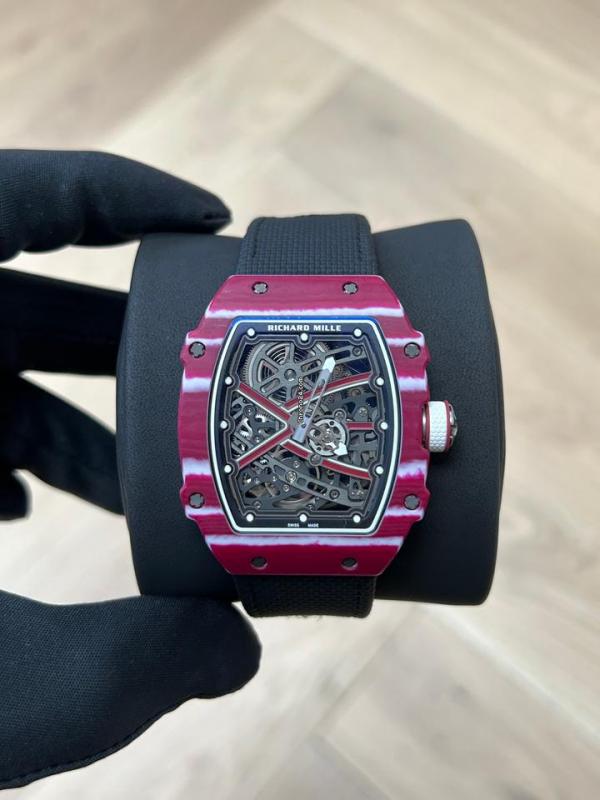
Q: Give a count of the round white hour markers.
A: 12